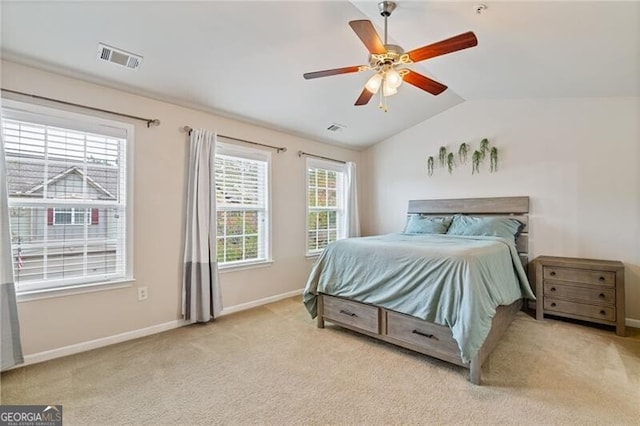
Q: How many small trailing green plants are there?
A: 7